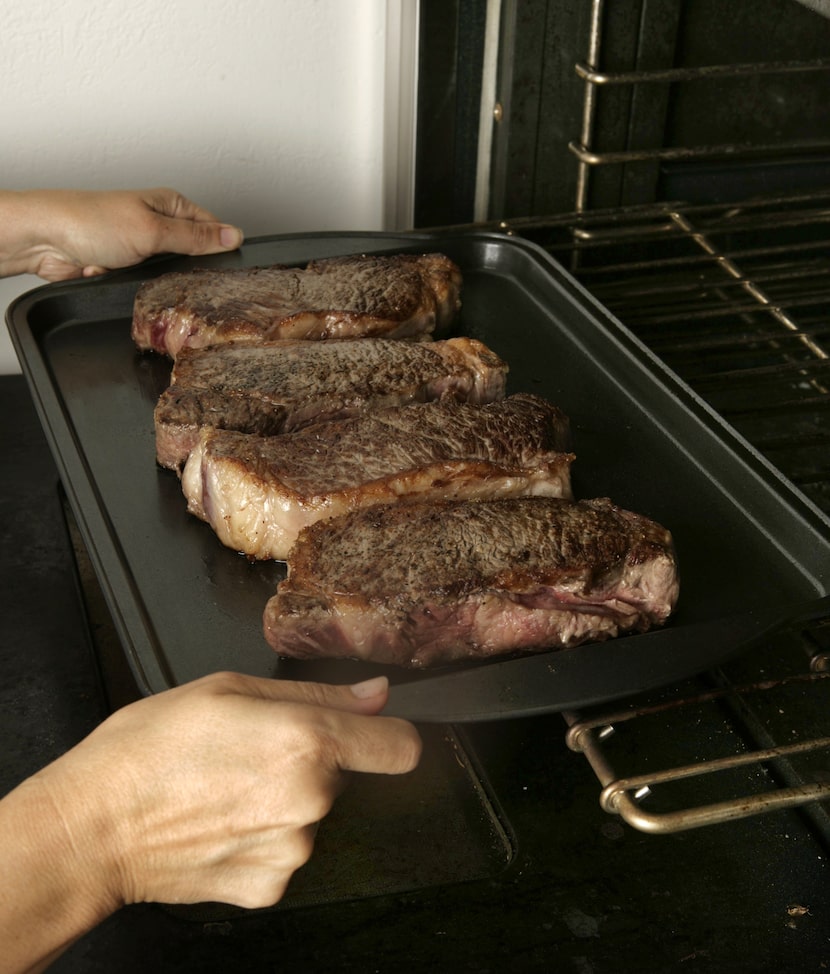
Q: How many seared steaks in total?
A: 4